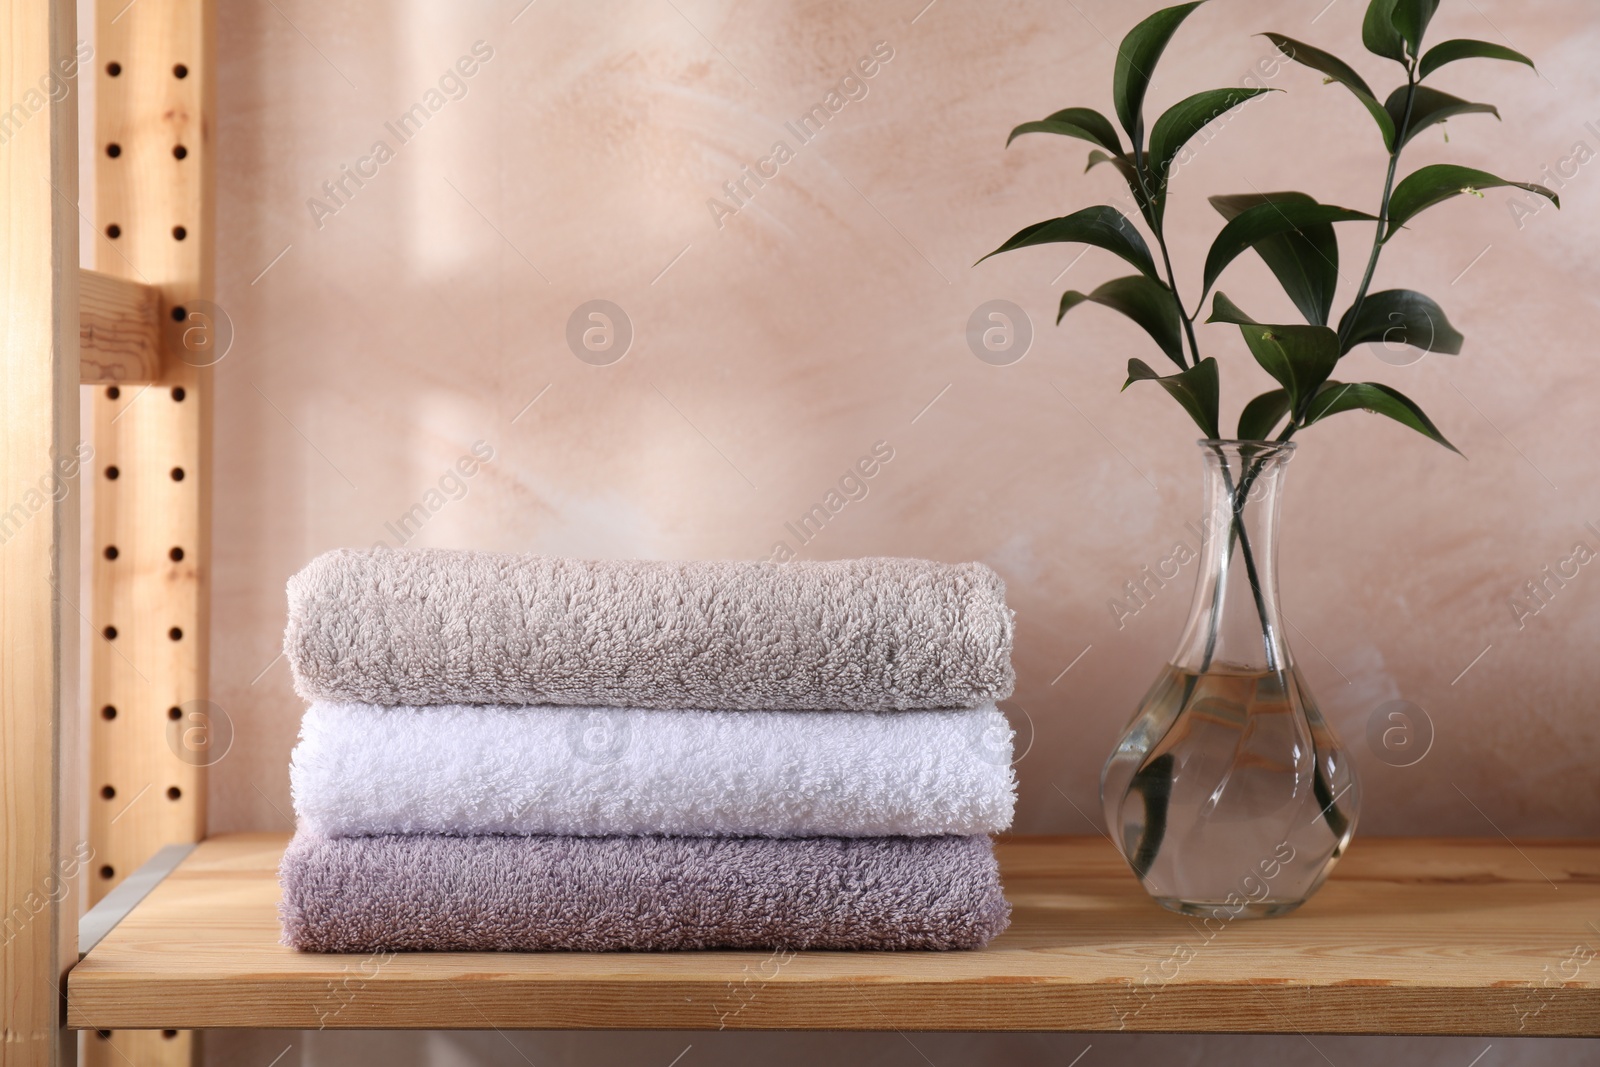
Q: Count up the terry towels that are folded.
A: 3